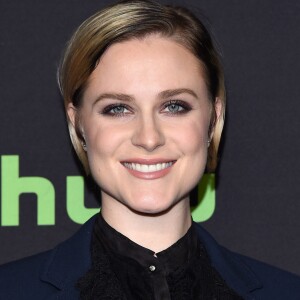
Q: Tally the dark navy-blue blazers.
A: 1